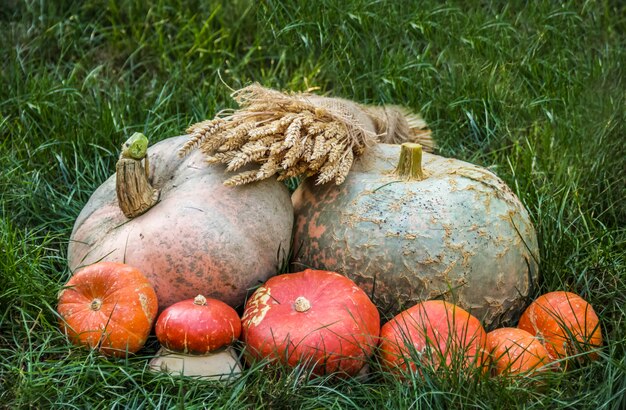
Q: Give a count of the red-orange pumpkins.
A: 6